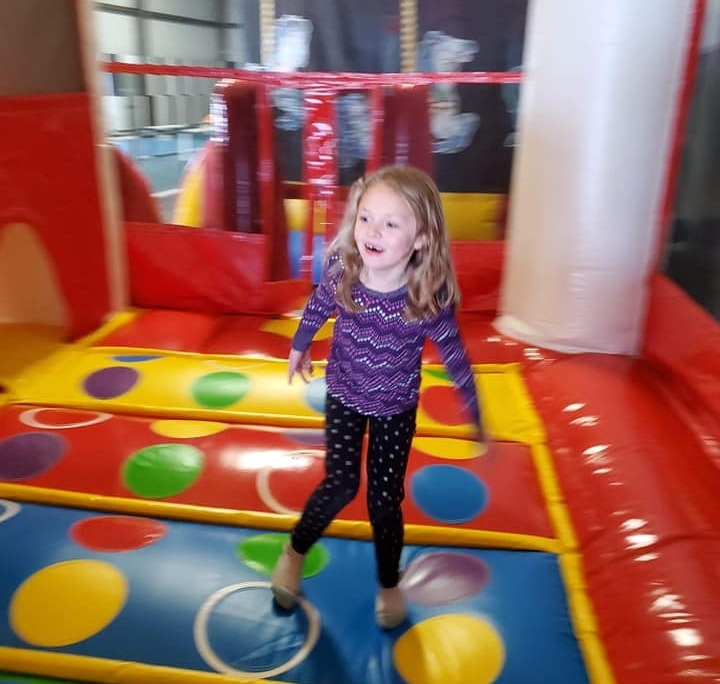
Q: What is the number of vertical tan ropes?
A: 2